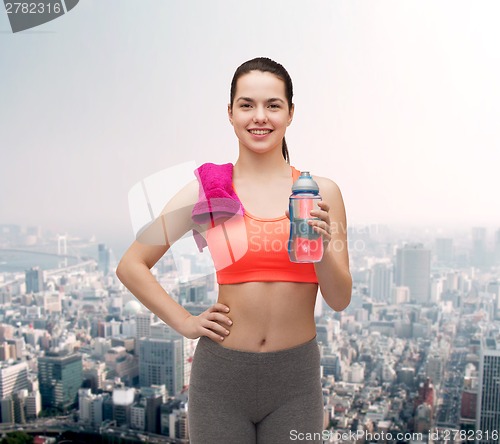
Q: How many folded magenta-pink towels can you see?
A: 1